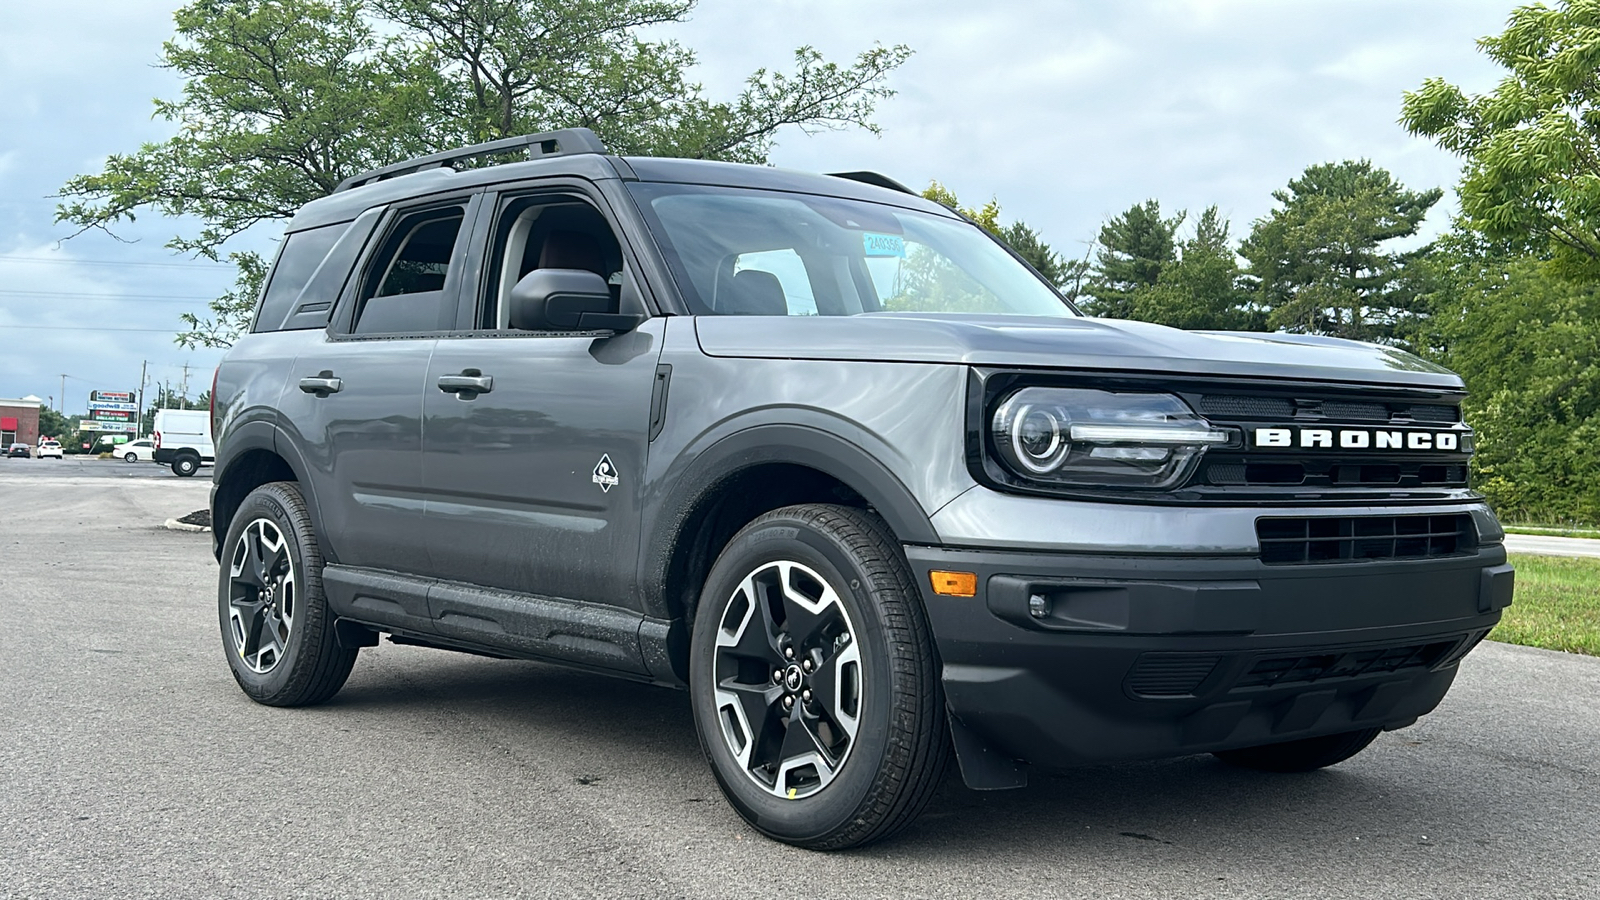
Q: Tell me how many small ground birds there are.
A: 0